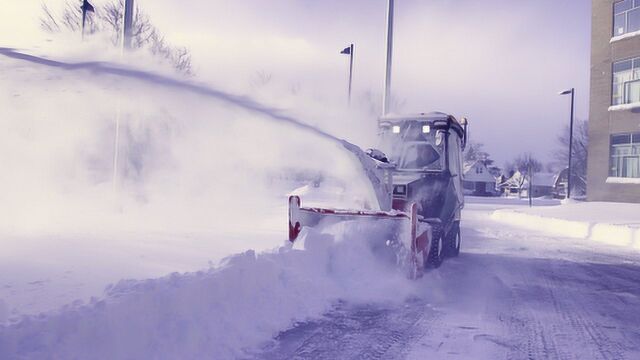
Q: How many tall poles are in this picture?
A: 5